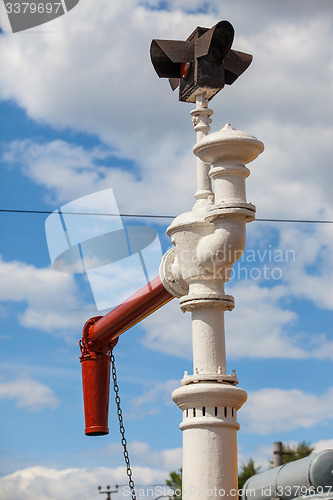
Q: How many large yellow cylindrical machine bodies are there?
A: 0